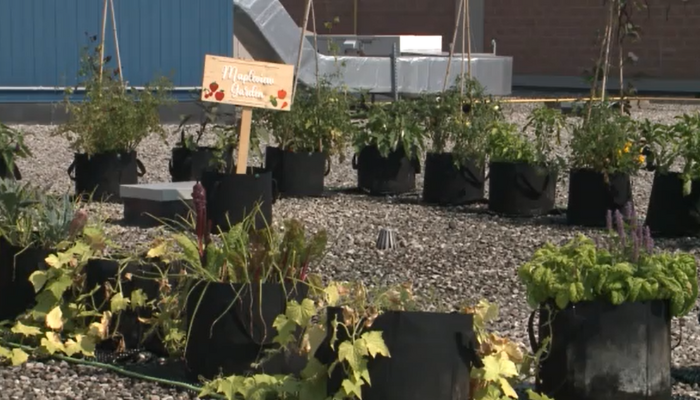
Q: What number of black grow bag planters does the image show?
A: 15